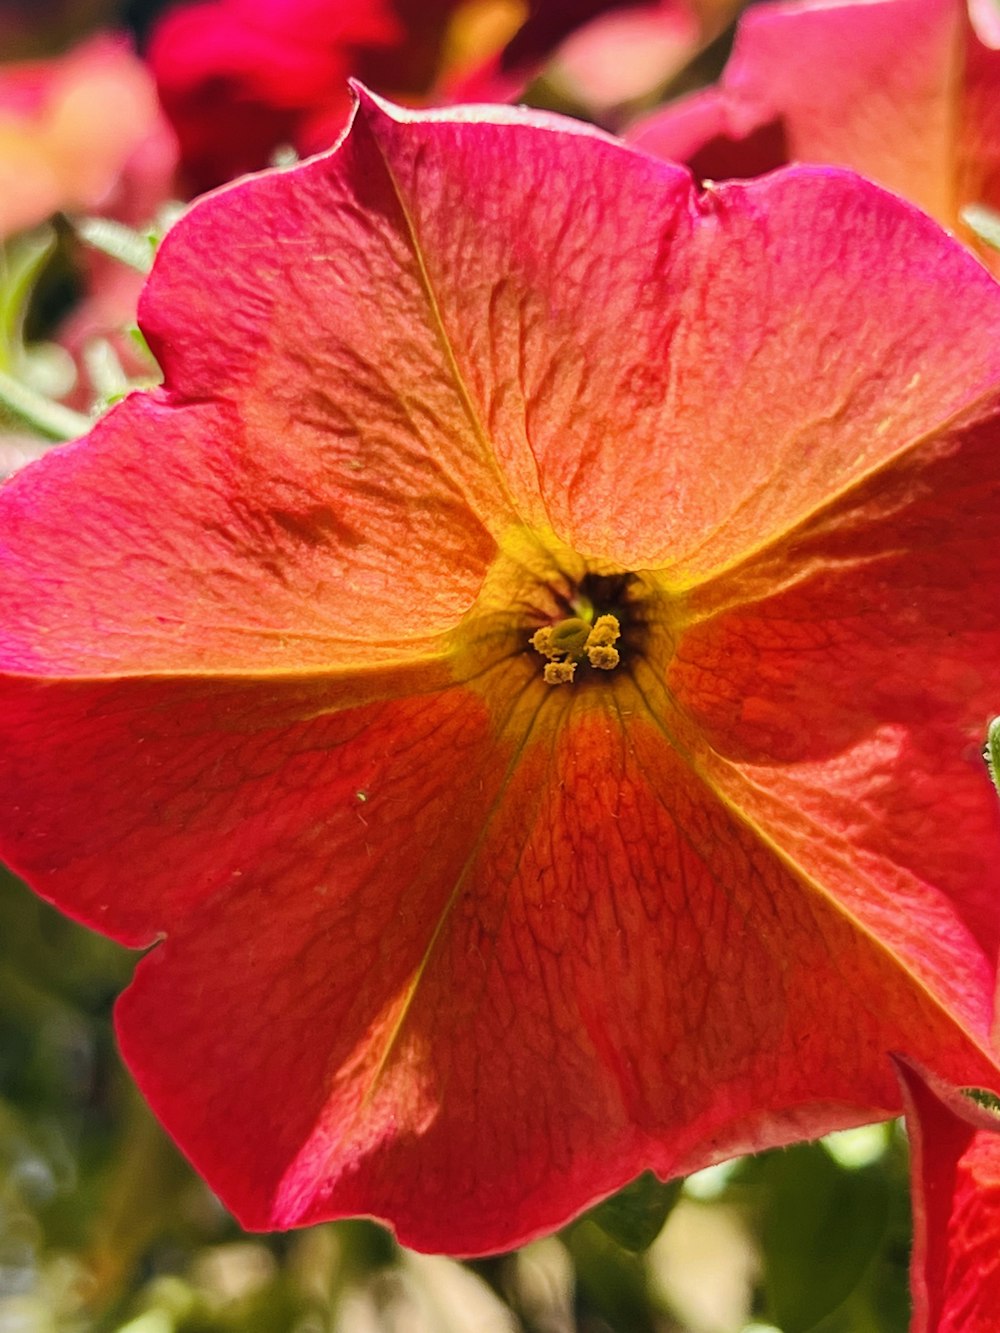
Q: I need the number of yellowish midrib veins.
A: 5